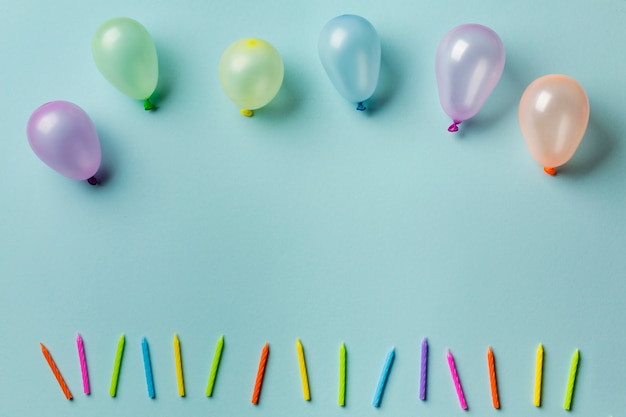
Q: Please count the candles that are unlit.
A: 15